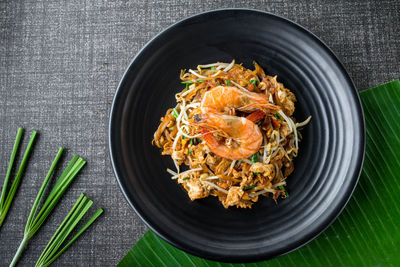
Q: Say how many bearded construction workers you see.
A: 0